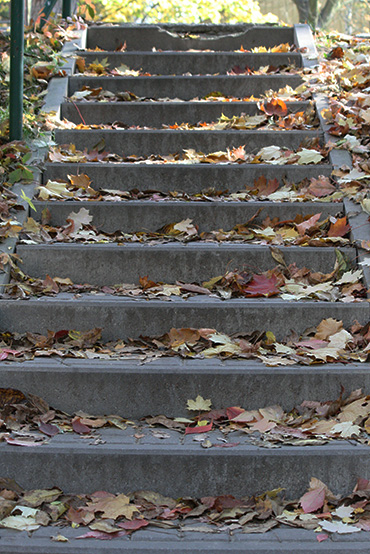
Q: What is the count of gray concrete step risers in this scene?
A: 11